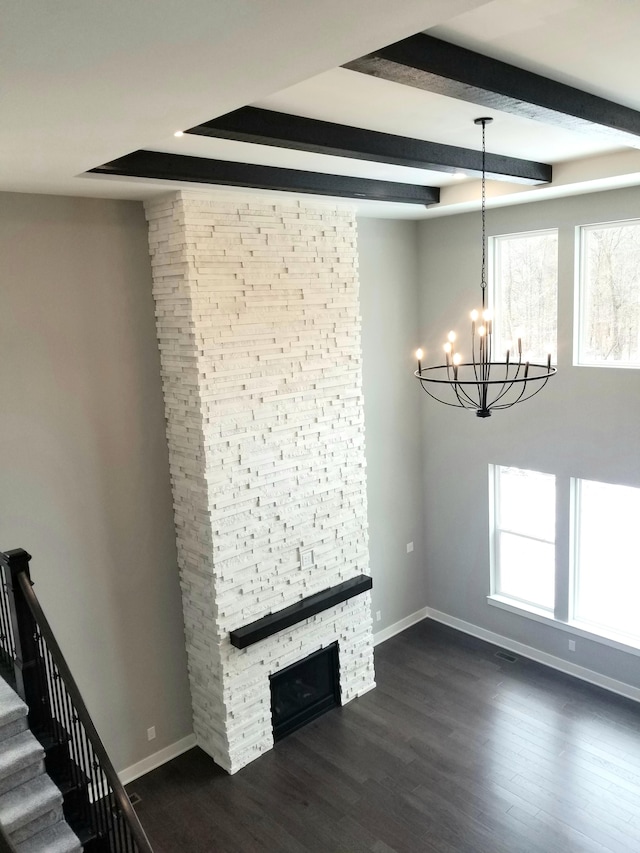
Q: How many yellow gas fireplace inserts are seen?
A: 0